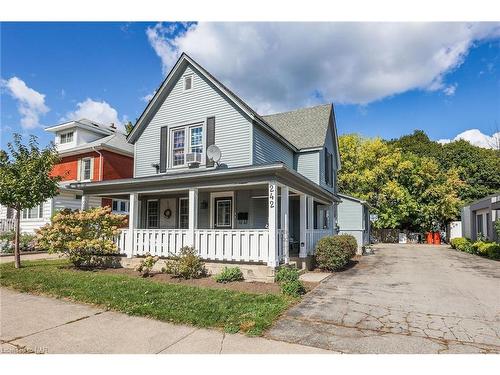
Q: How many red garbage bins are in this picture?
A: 2